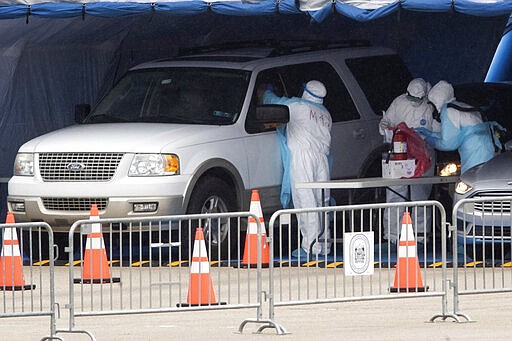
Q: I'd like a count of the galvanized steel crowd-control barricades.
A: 4